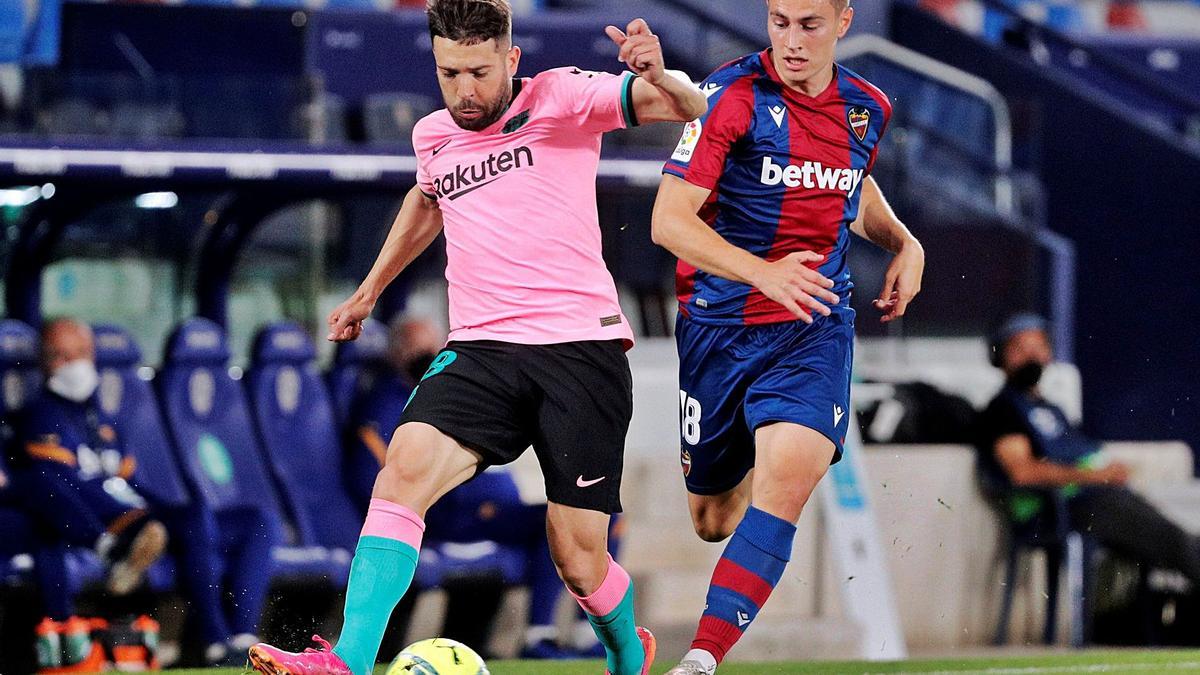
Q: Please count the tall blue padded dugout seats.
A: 5